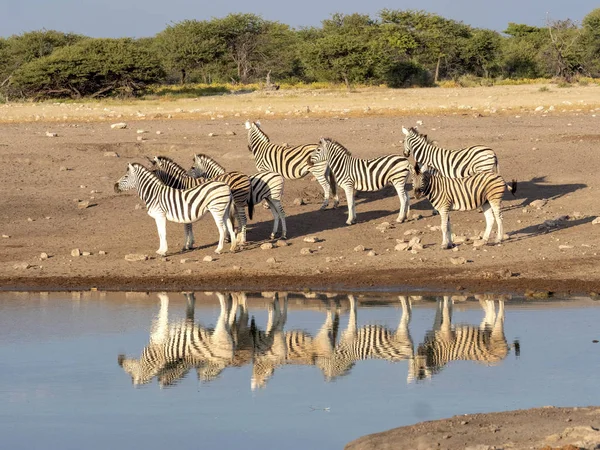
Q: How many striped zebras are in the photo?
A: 7